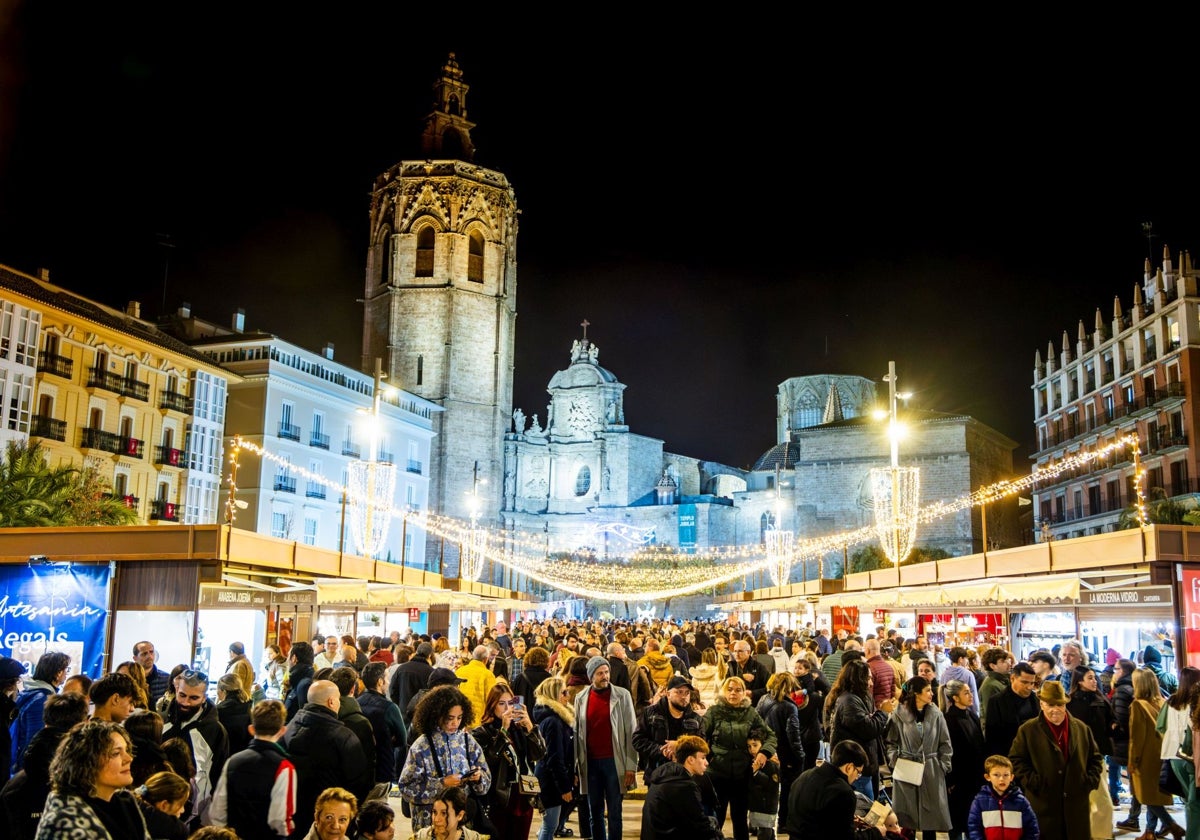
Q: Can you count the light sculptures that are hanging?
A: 4